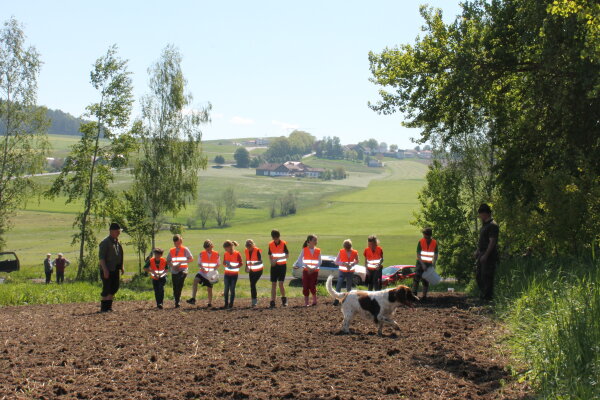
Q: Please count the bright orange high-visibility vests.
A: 10